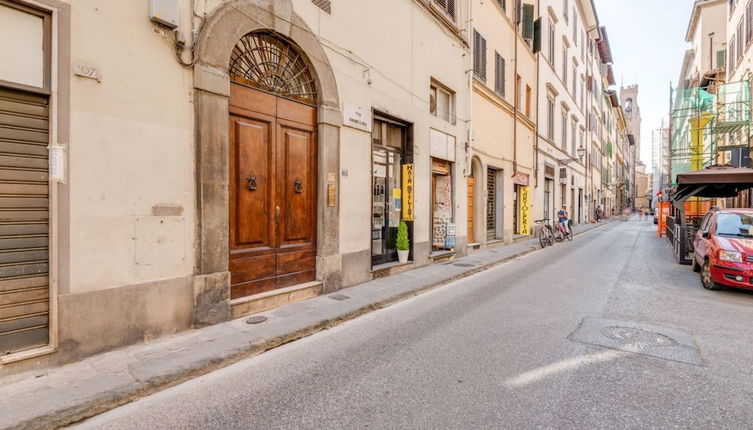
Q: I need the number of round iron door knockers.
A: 2